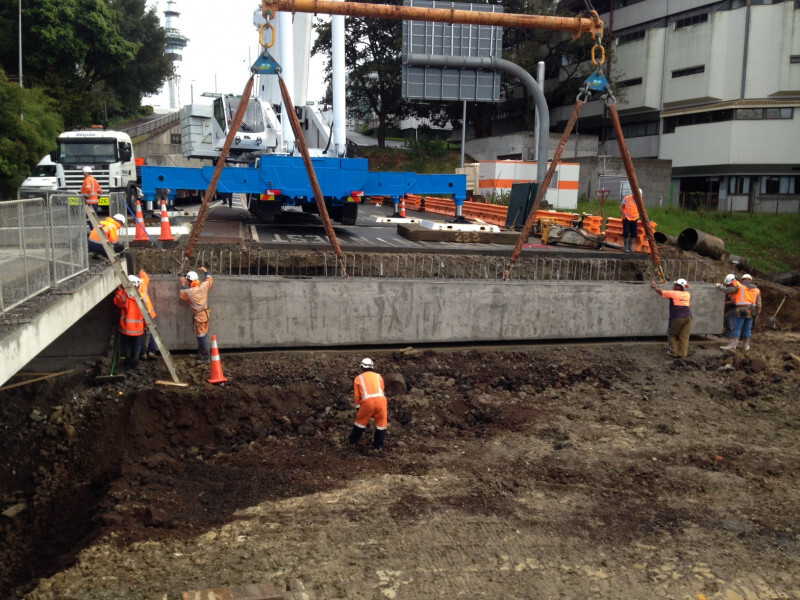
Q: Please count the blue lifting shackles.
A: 2